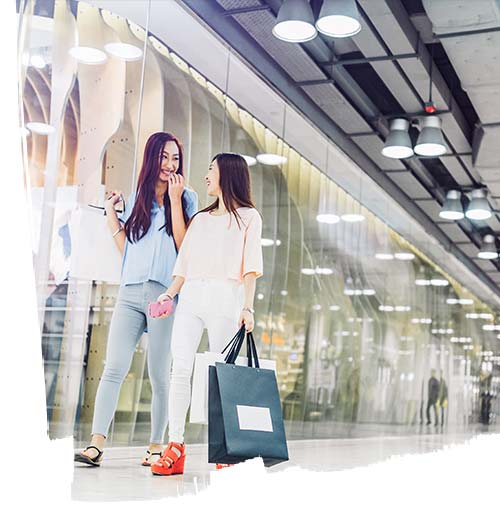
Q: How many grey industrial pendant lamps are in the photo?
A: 7